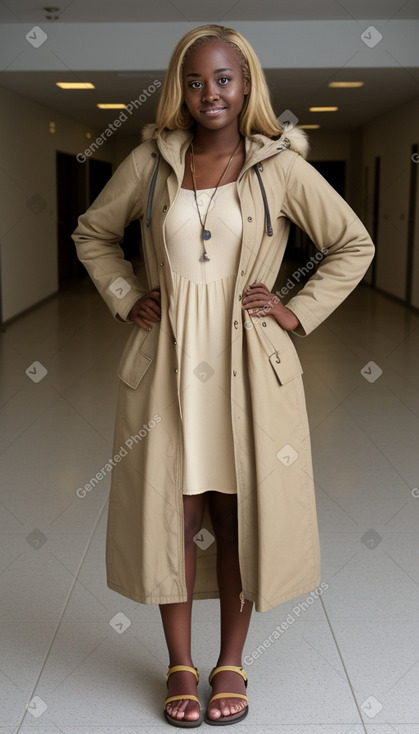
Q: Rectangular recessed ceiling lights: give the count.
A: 5